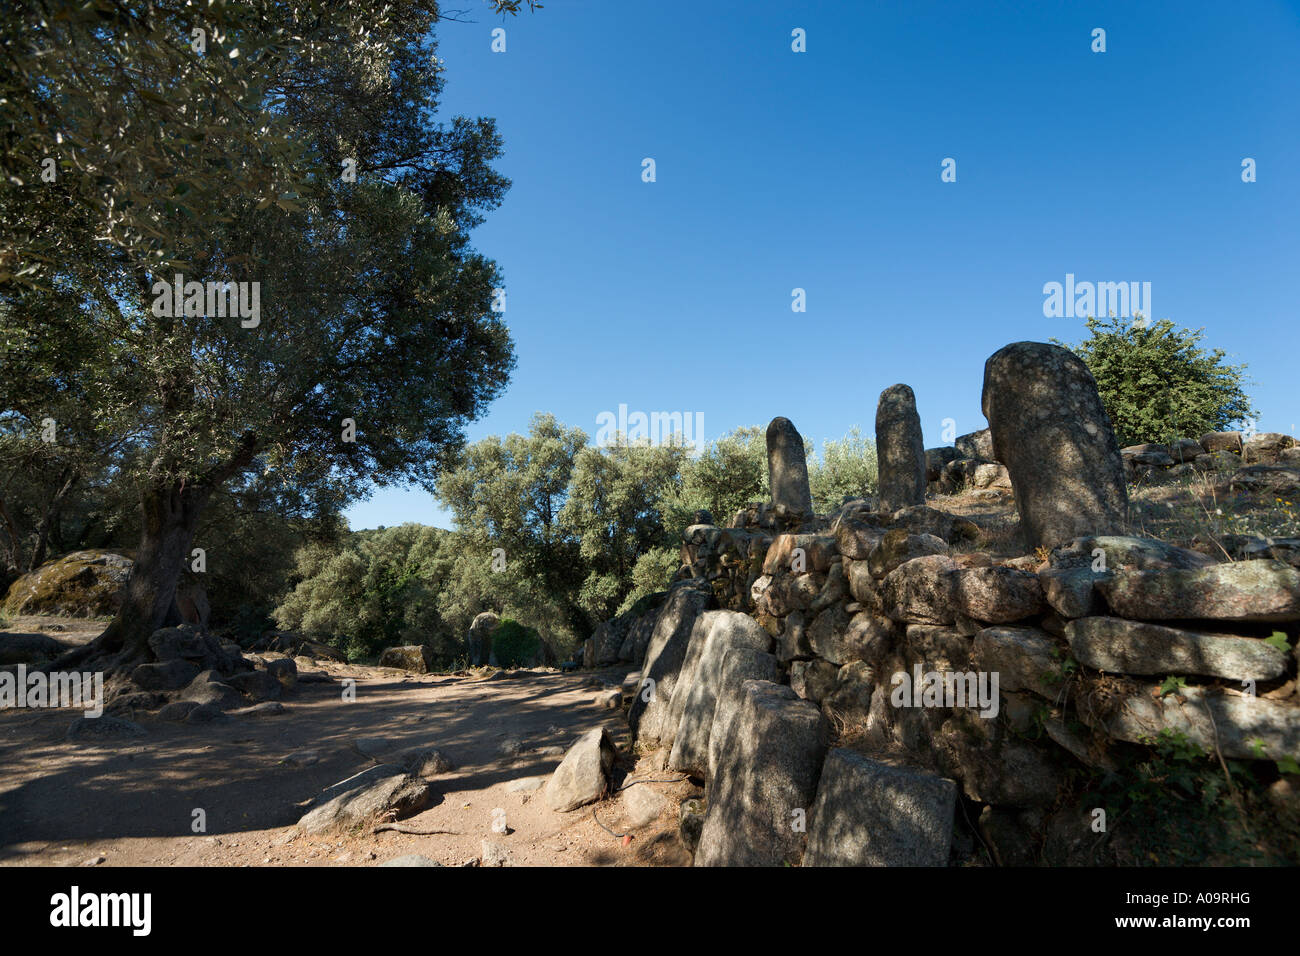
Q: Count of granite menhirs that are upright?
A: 3